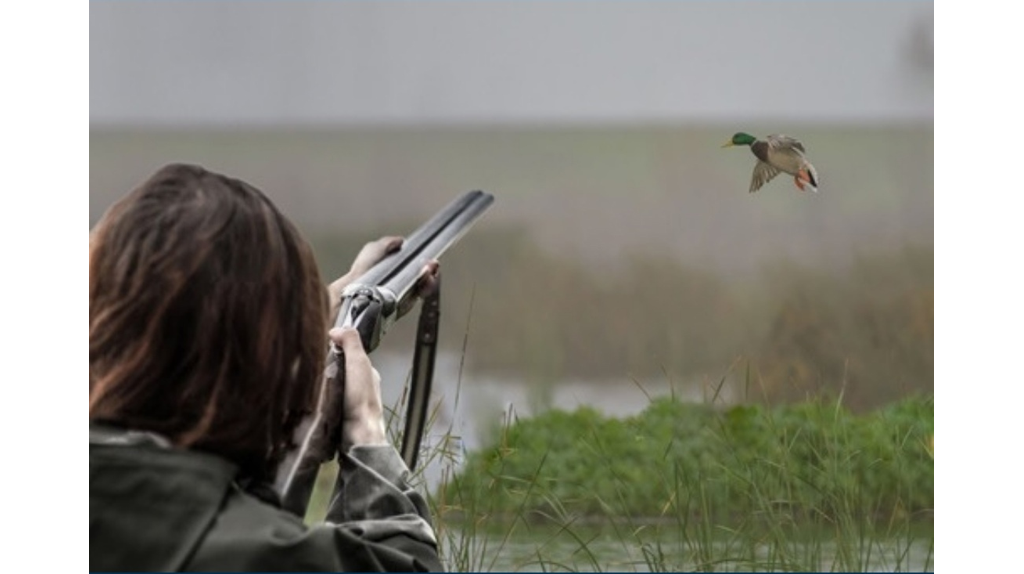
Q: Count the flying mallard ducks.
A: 1